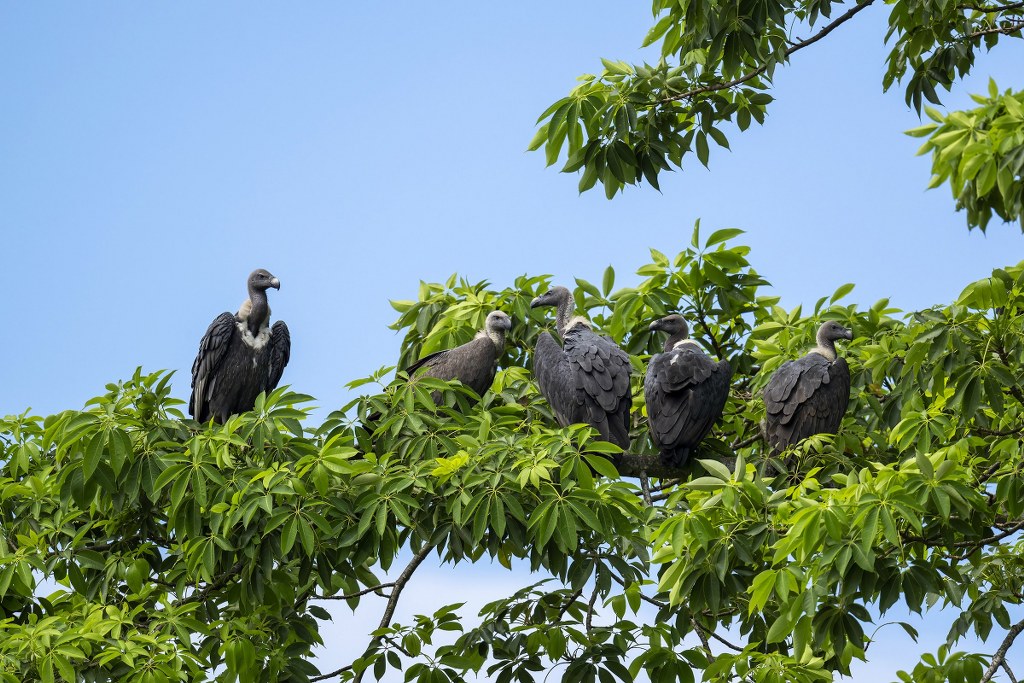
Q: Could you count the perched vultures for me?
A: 5